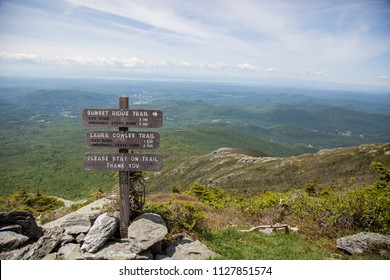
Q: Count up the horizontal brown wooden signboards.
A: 3